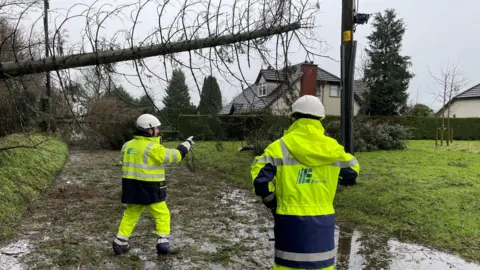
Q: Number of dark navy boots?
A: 2